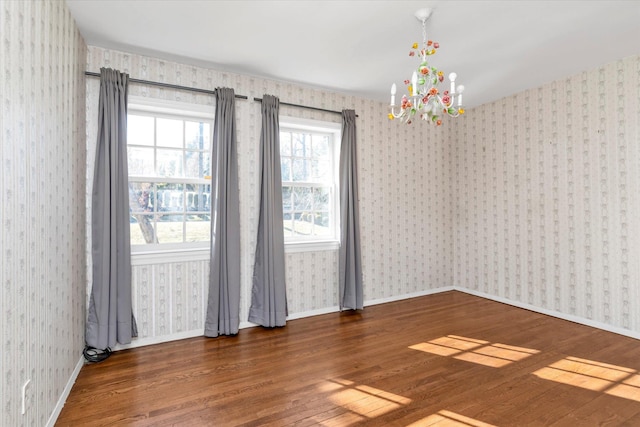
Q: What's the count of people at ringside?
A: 0